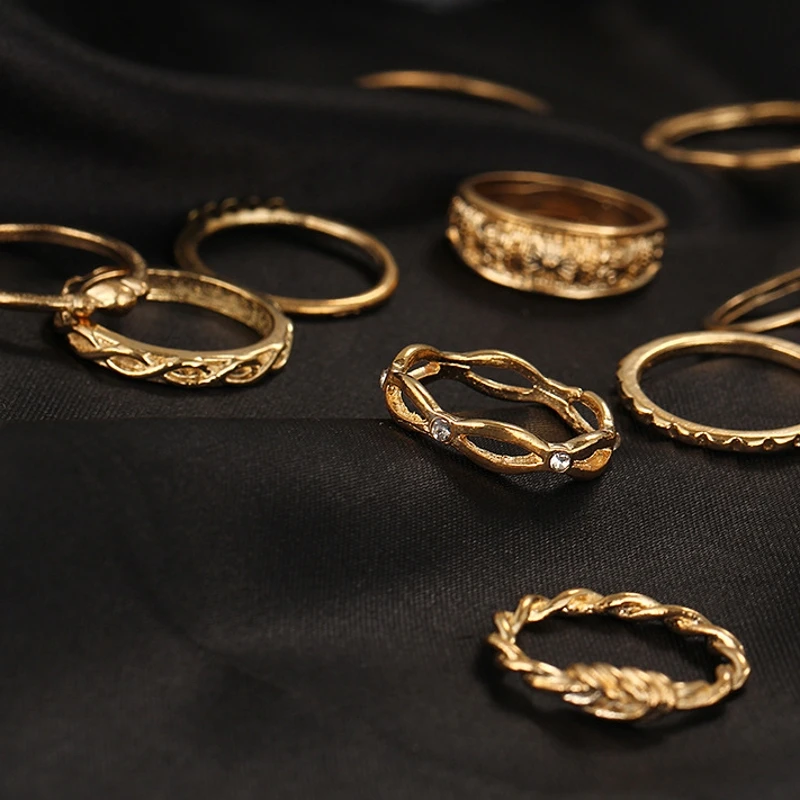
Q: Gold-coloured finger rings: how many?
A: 10